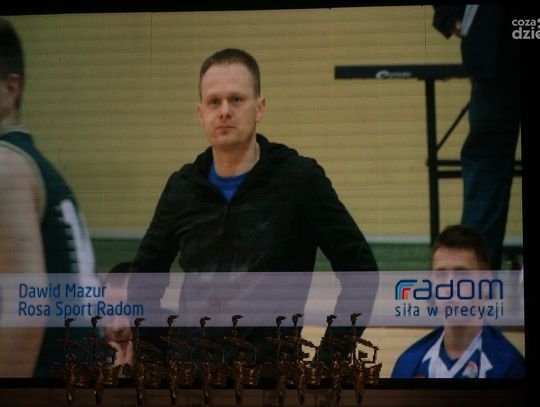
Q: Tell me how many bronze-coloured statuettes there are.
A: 10